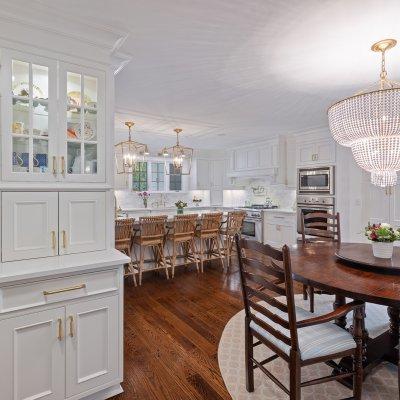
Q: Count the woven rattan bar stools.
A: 5